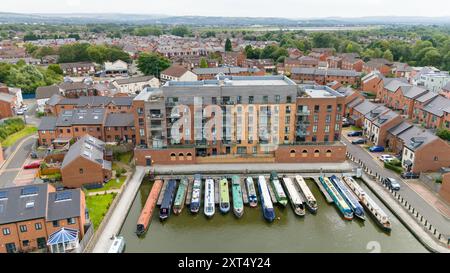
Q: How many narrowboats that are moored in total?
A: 15